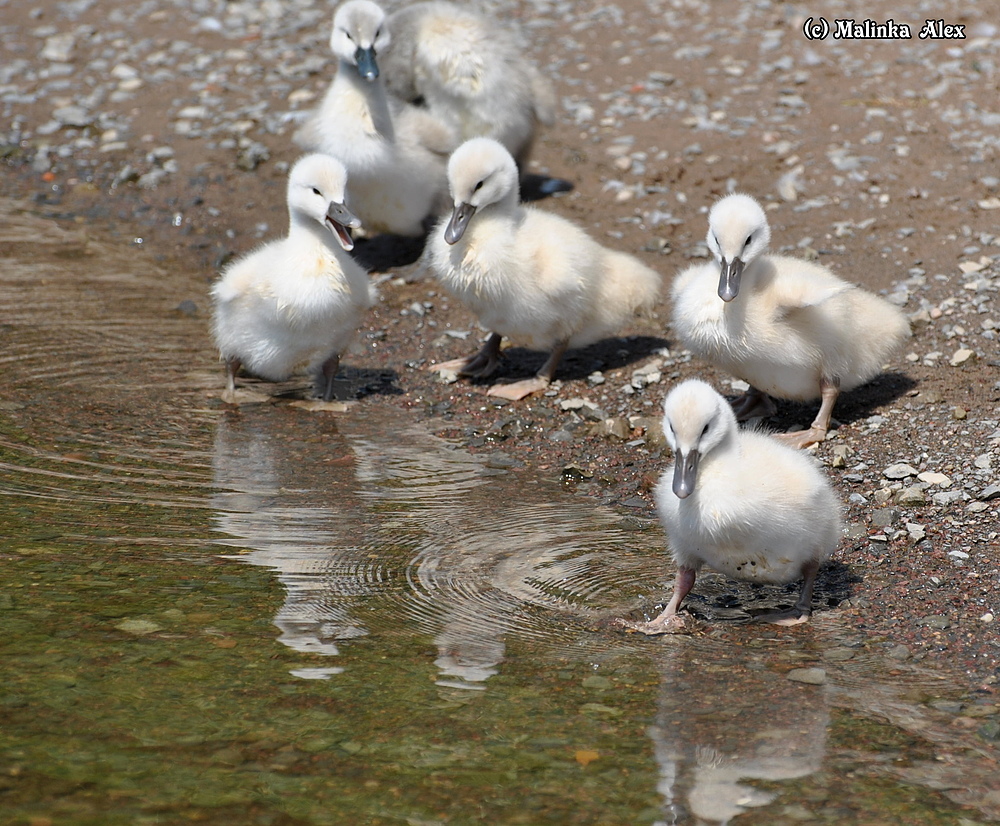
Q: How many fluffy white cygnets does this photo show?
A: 6